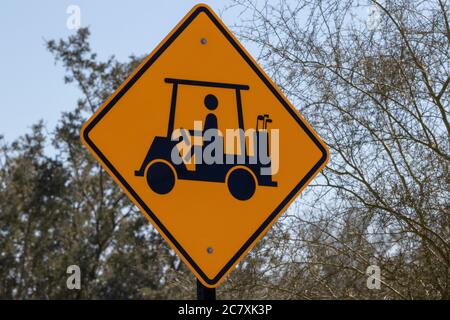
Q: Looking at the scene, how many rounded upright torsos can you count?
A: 1